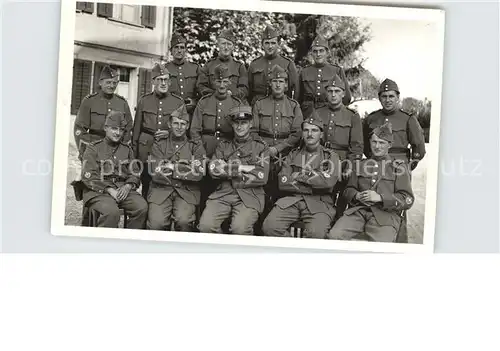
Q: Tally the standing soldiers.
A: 10